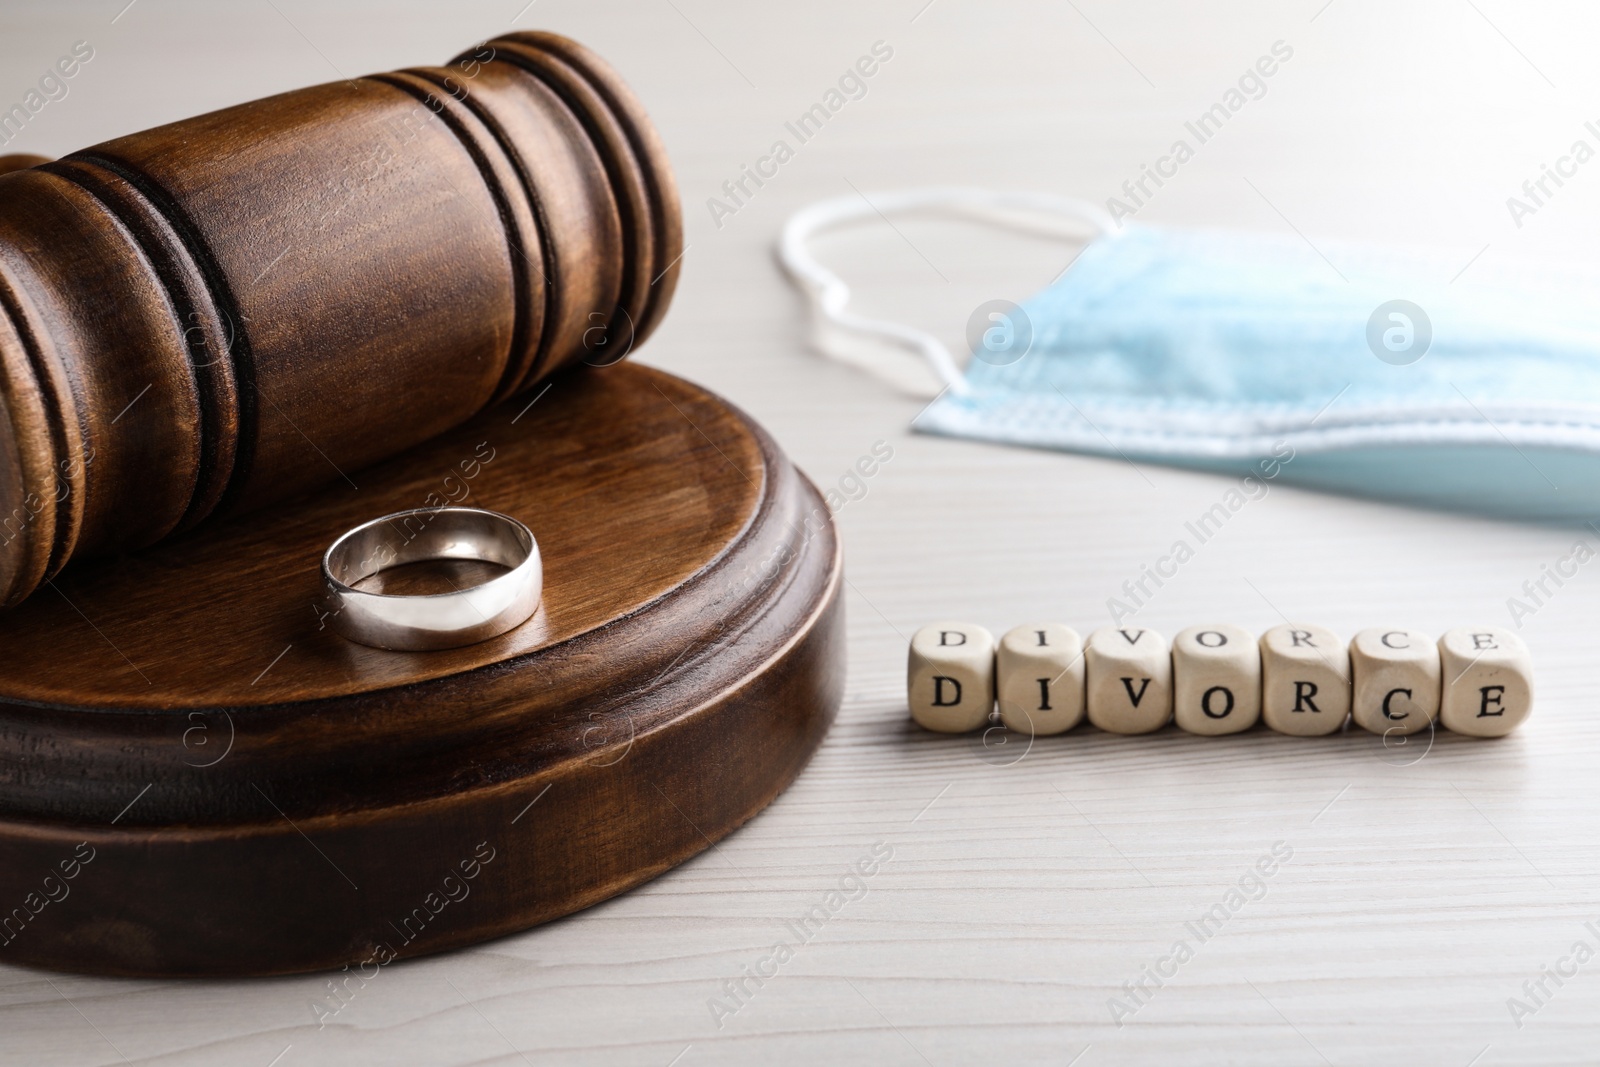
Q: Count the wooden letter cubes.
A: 7